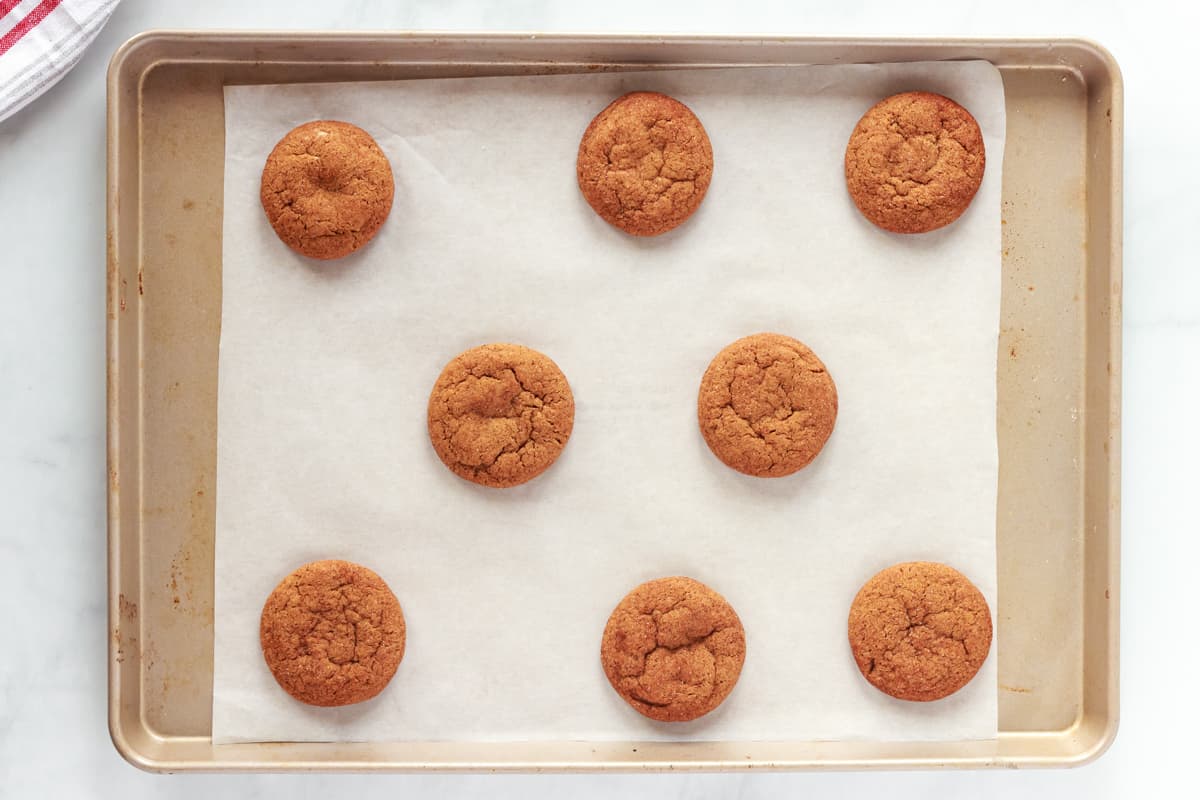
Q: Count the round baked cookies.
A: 8